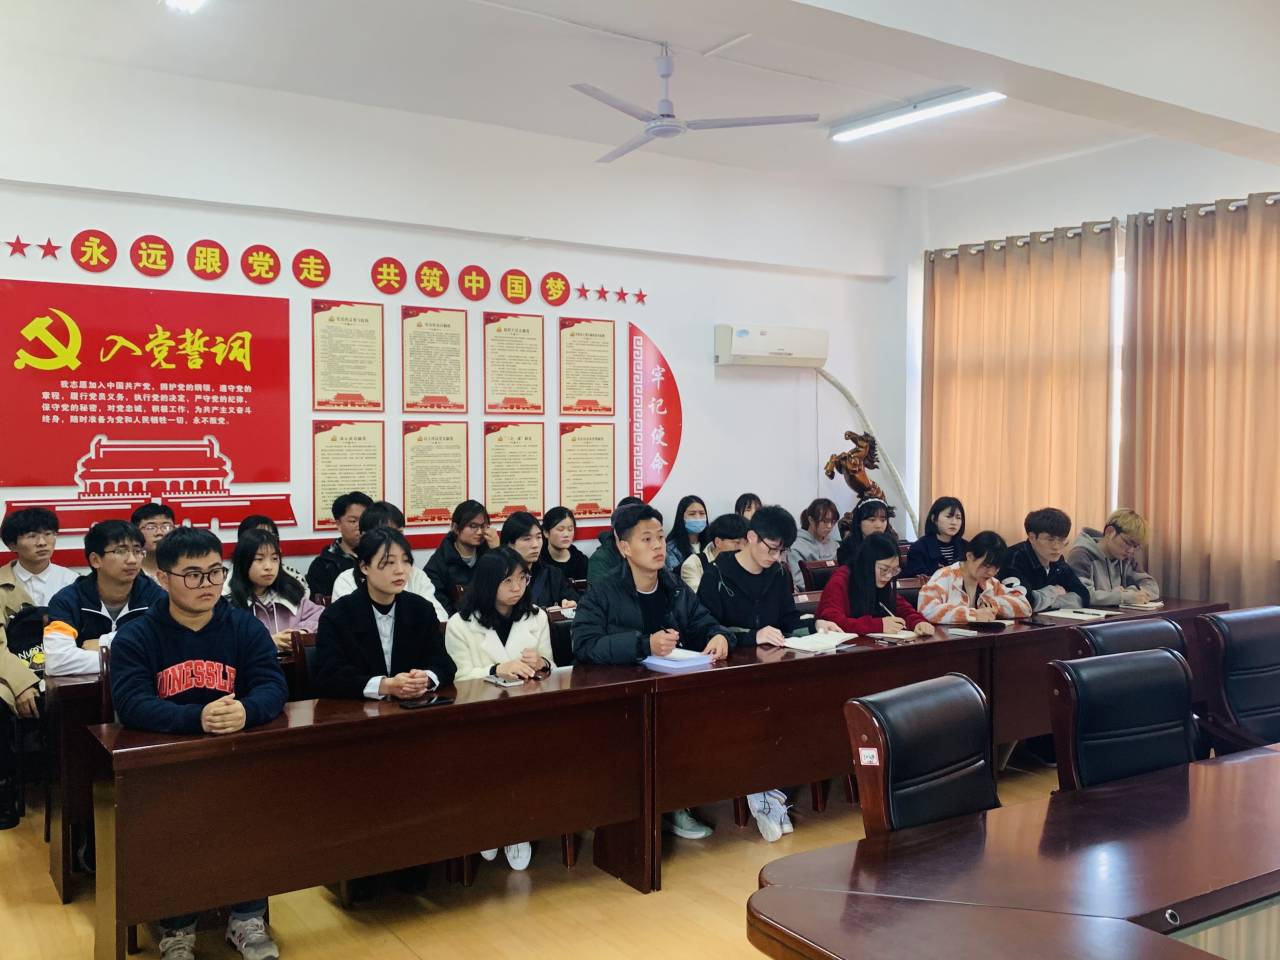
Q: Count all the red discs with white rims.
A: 10